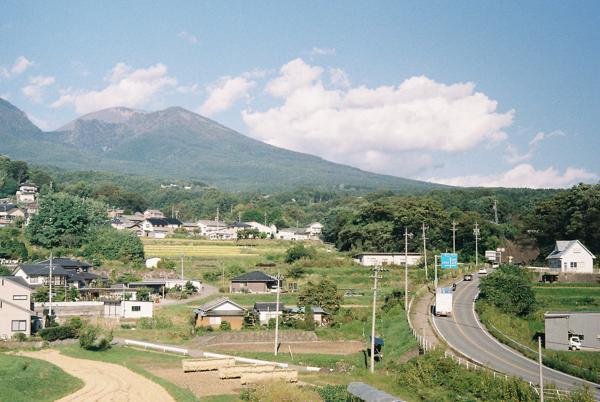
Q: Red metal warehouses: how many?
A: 0